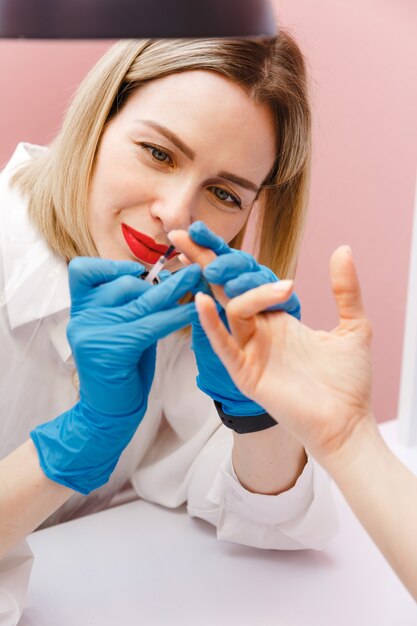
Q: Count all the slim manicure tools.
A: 1